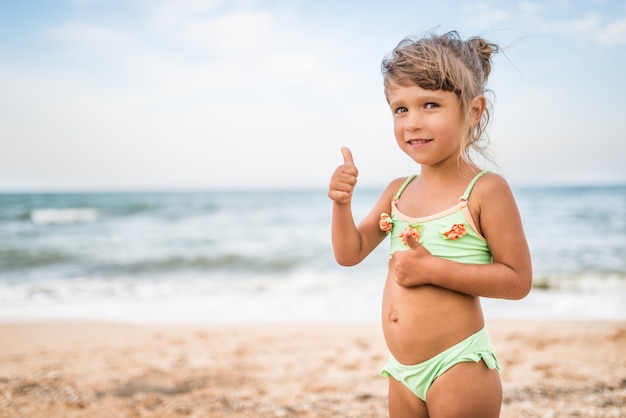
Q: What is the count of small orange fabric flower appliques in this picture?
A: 3